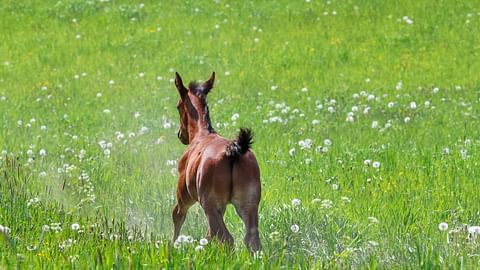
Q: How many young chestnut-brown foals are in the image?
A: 1